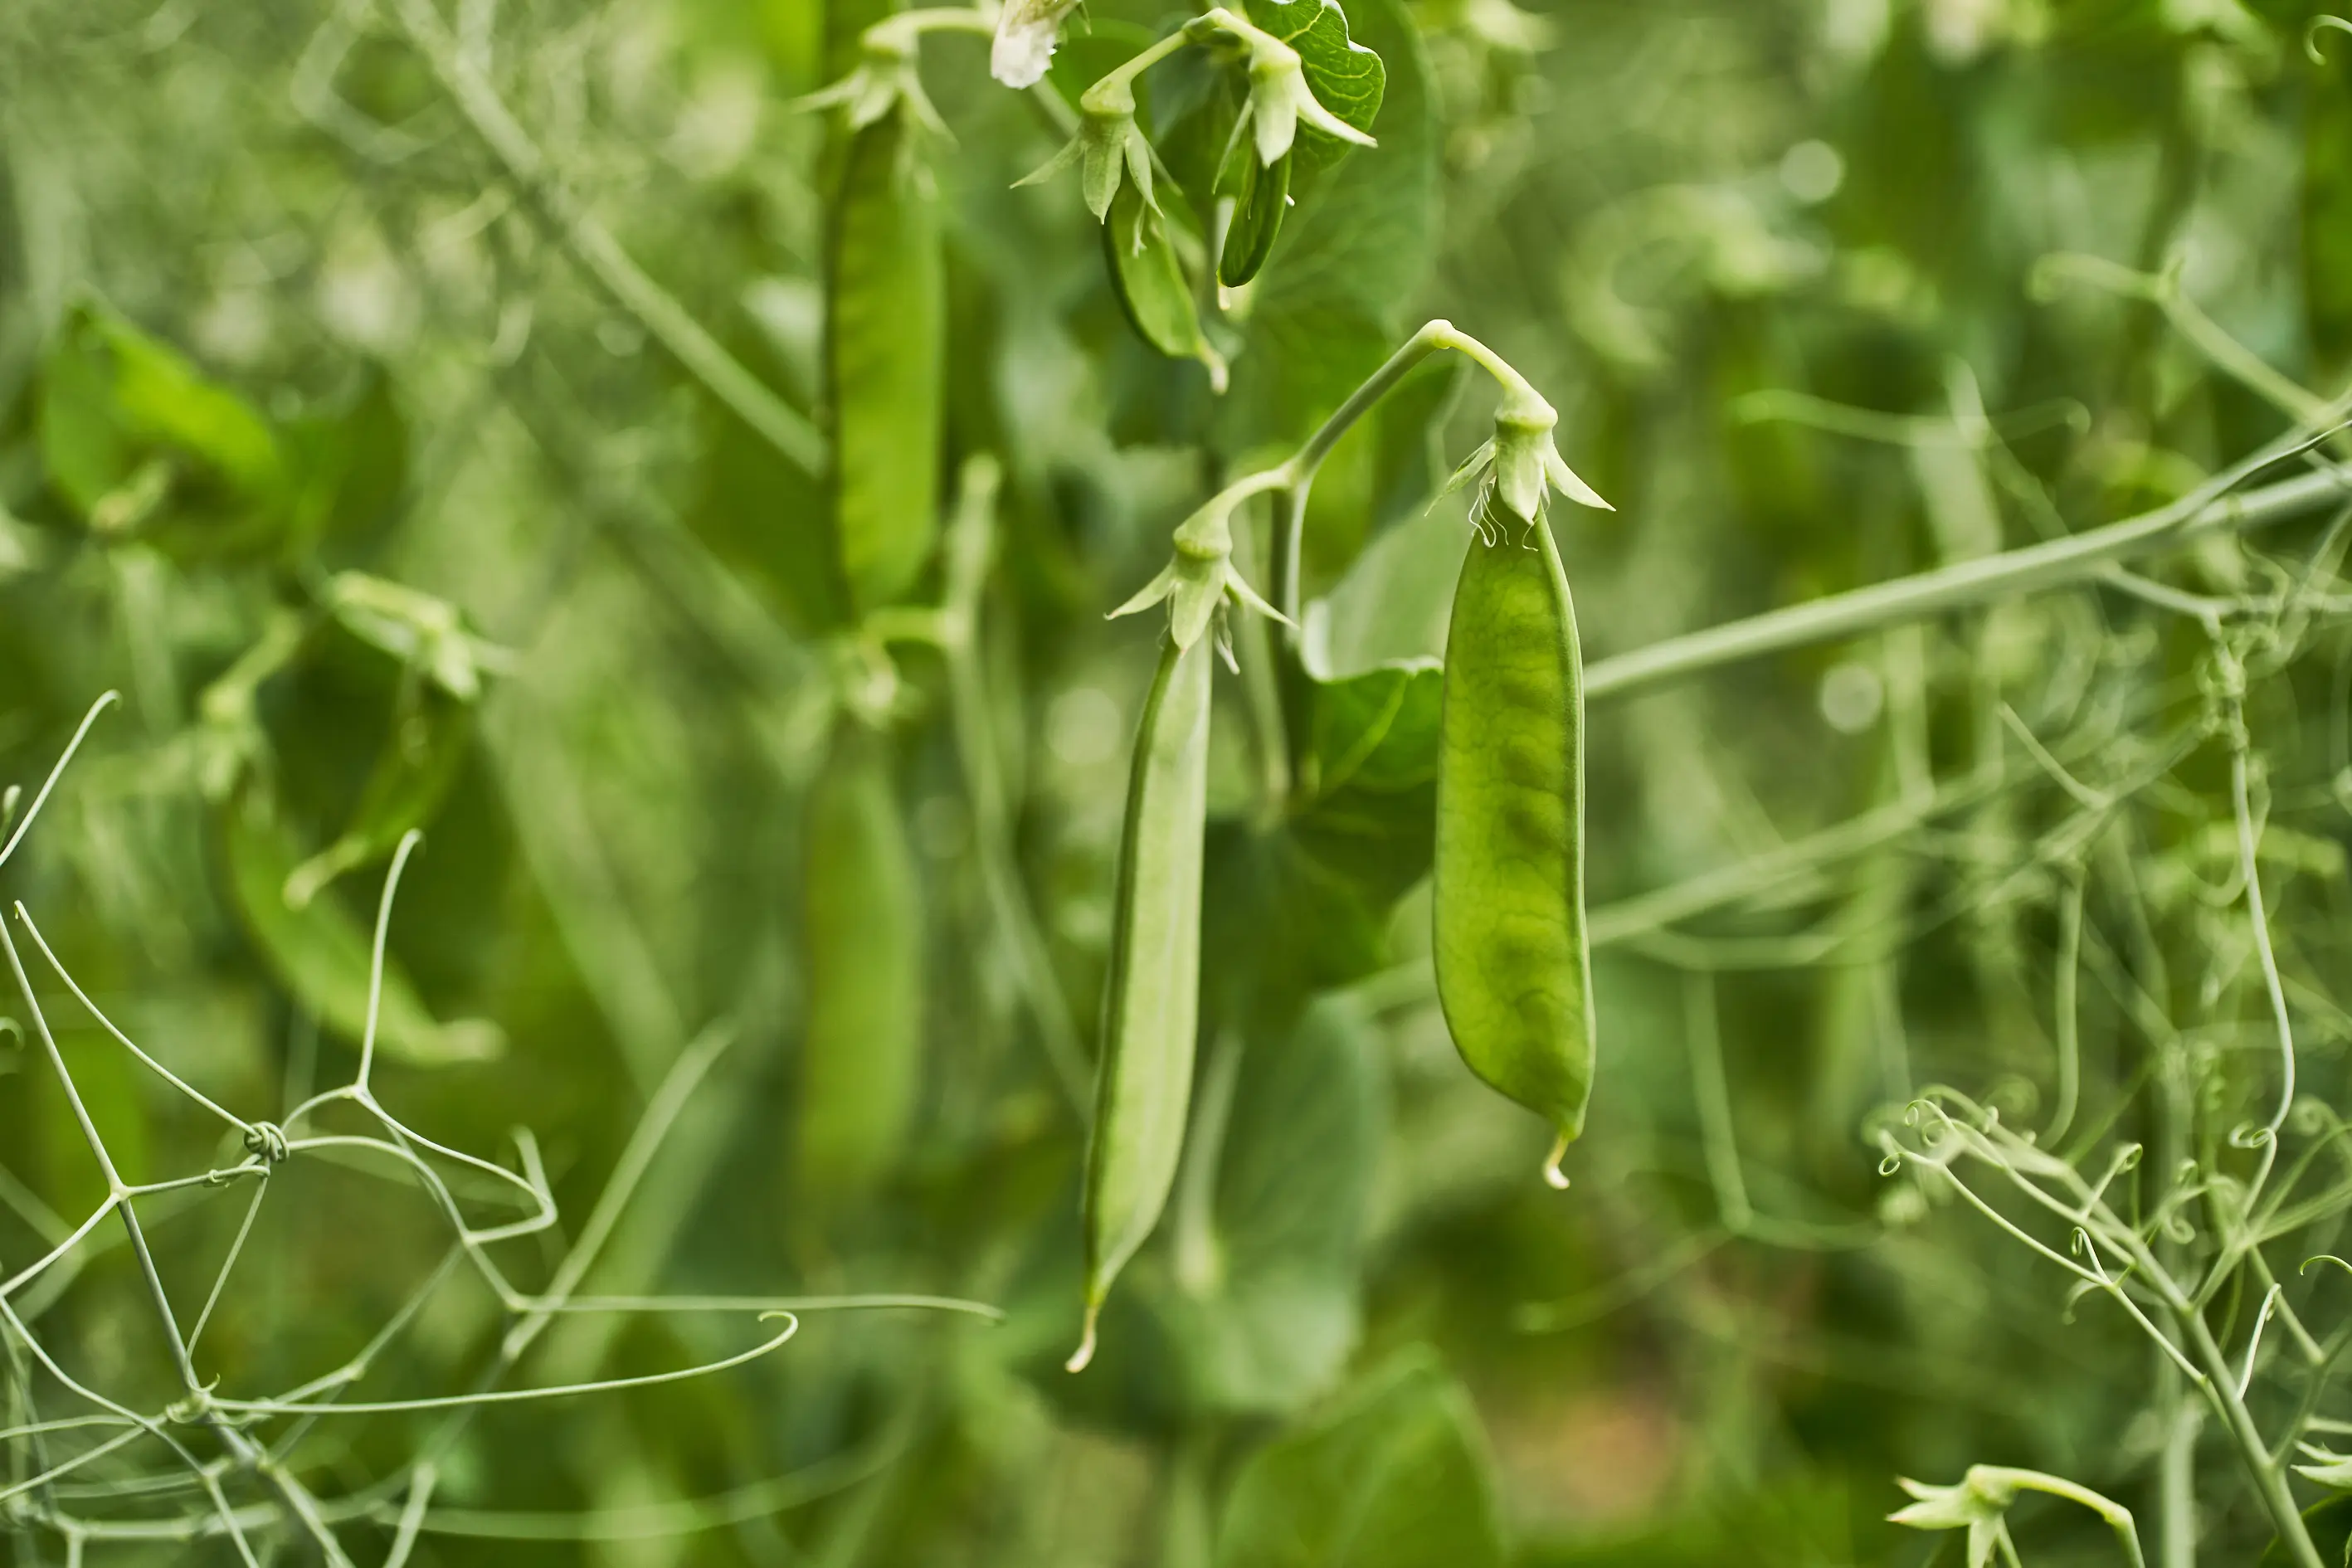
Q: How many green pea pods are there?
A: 8